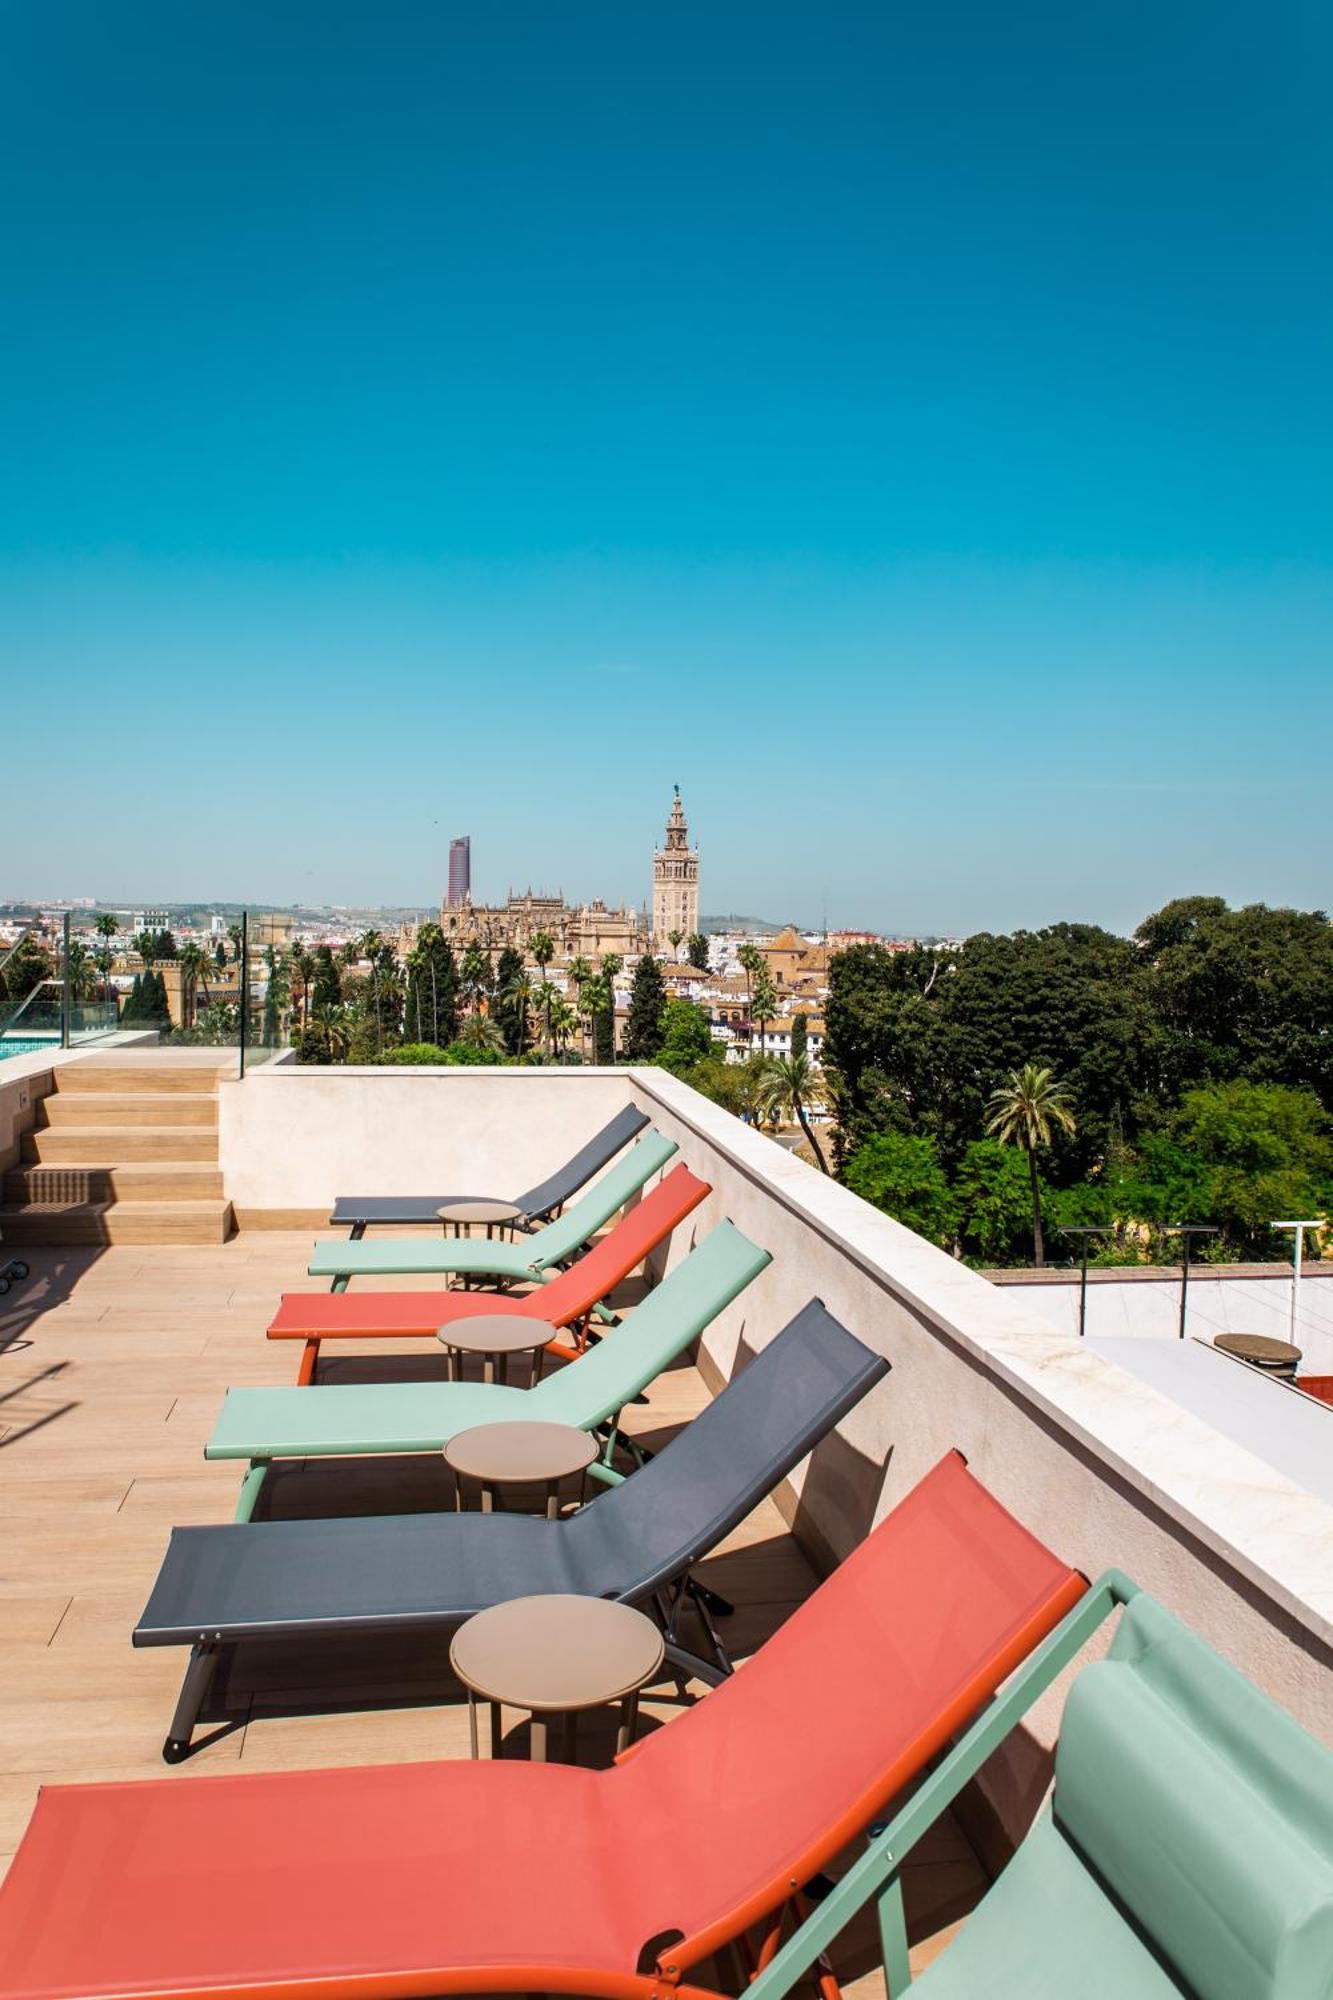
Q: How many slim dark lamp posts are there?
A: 2